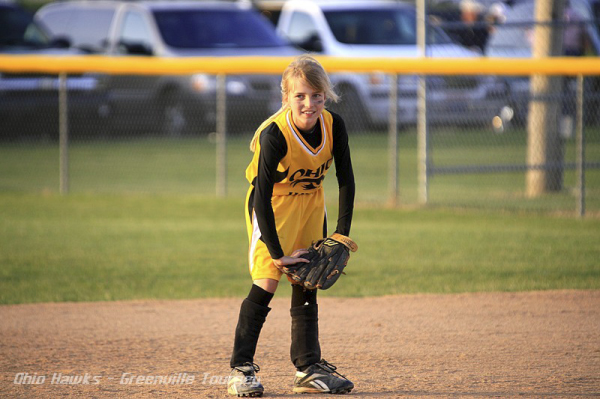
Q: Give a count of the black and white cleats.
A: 2